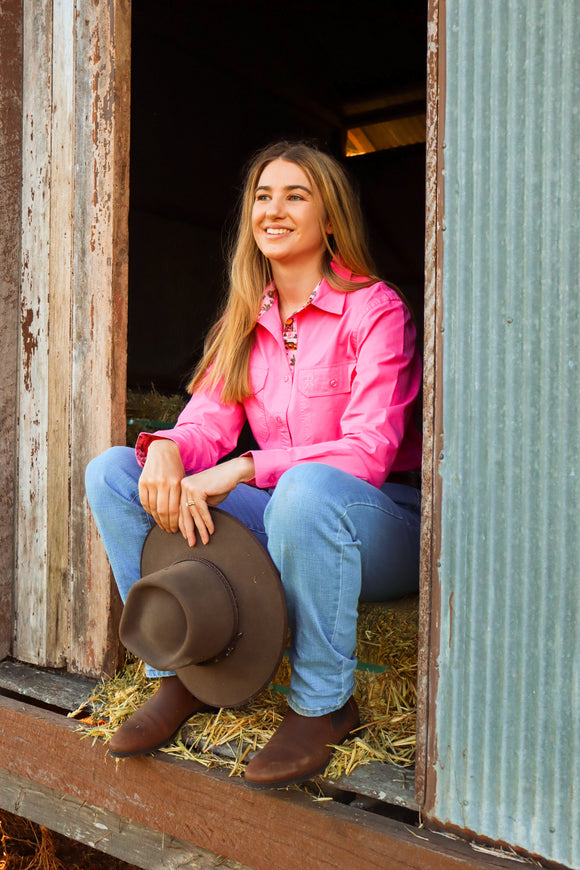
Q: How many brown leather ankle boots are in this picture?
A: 2